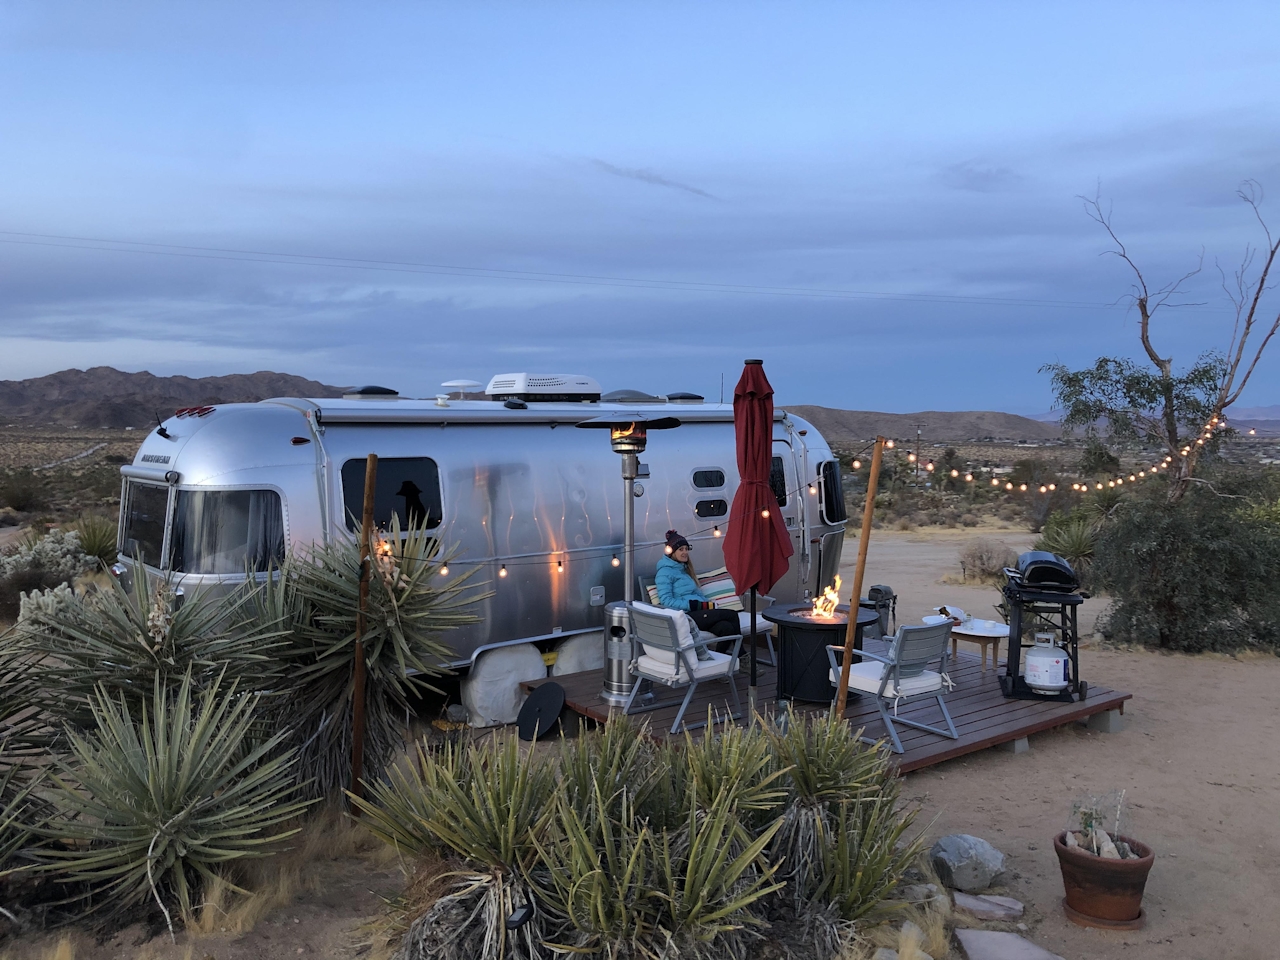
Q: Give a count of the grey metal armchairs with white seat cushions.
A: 2